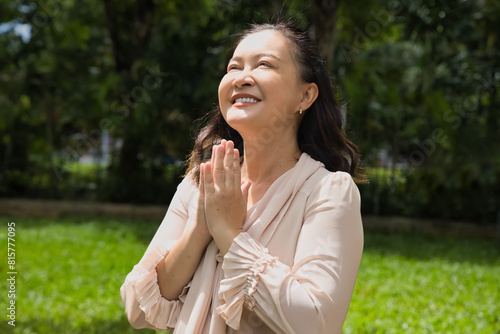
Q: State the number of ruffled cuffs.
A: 2